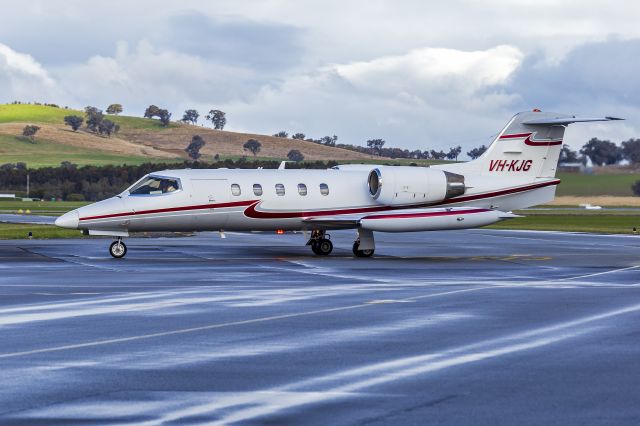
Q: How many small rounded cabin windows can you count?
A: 5